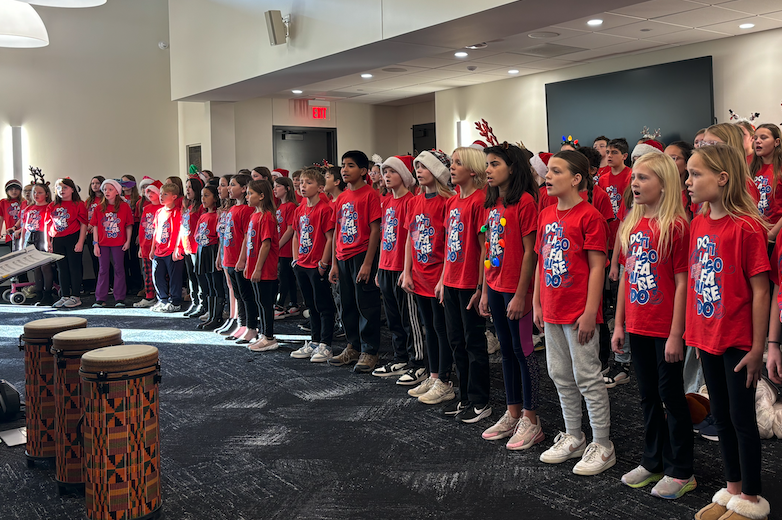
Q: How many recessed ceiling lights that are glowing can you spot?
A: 6